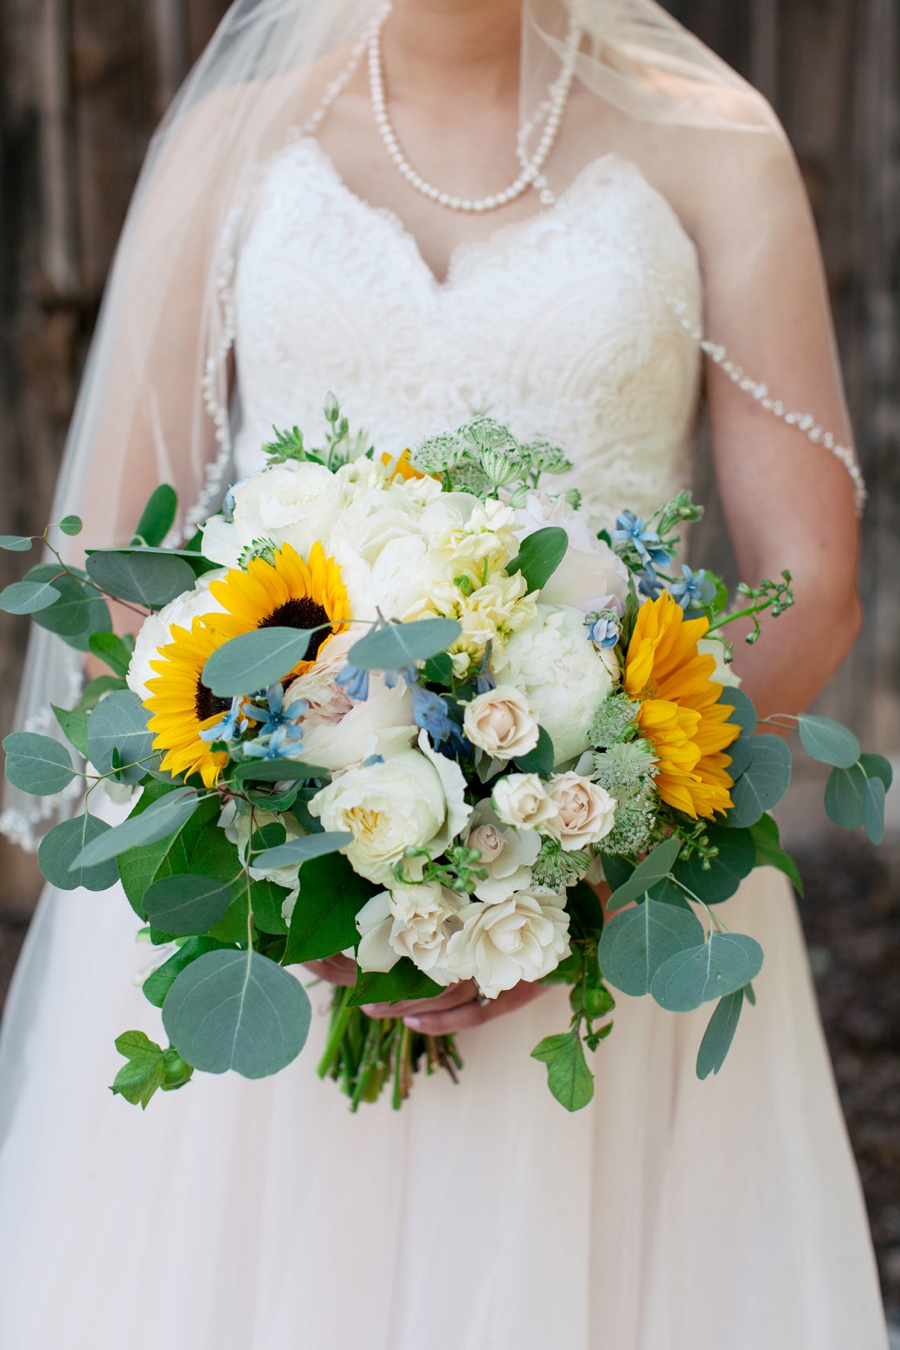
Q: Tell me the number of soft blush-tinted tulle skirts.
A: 1